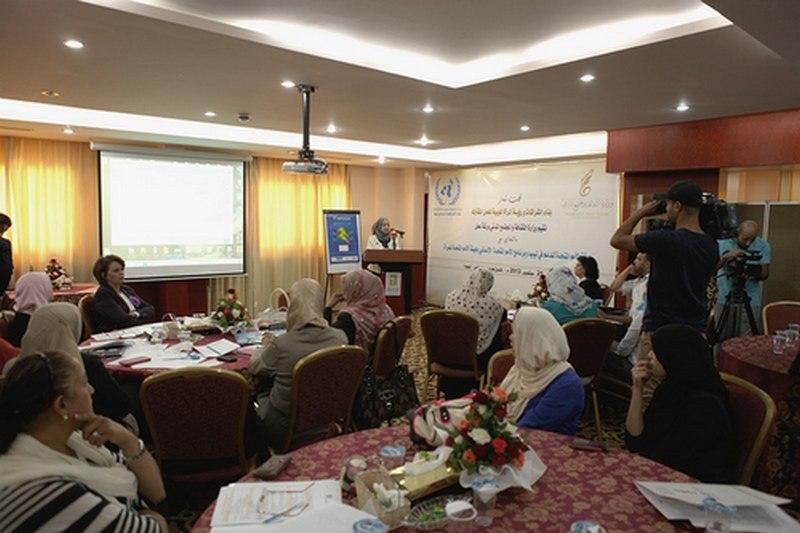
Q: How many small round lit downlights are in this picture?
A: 11